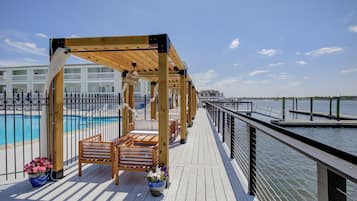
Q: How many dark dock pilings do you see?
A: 6